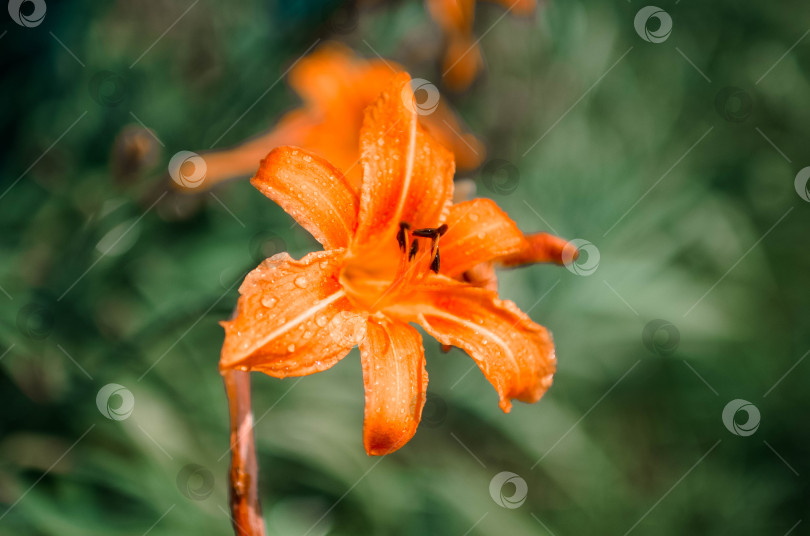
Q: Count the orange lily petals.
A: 6